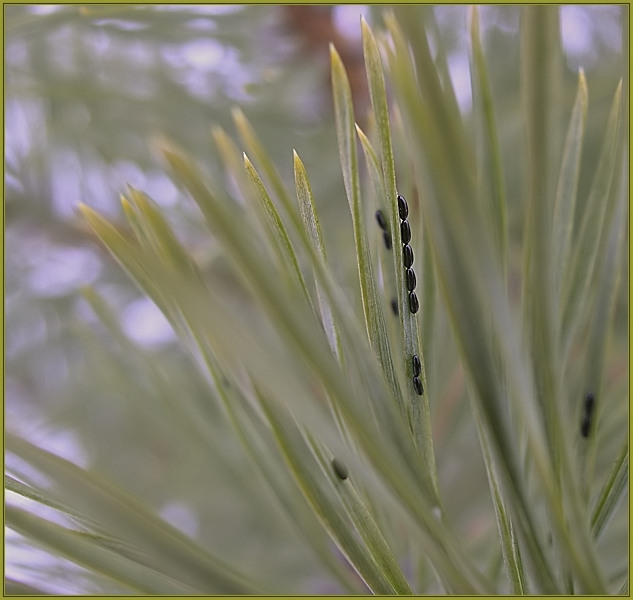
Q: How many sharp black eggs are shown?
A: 7